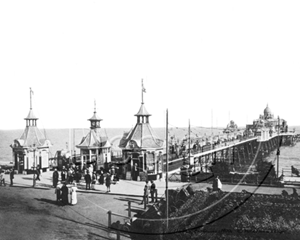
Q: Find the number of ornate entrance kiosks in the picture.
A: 3